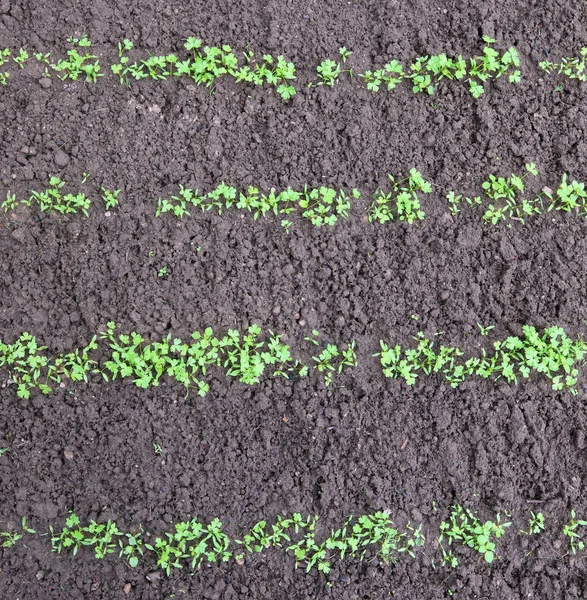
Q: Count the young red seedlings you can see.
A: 0